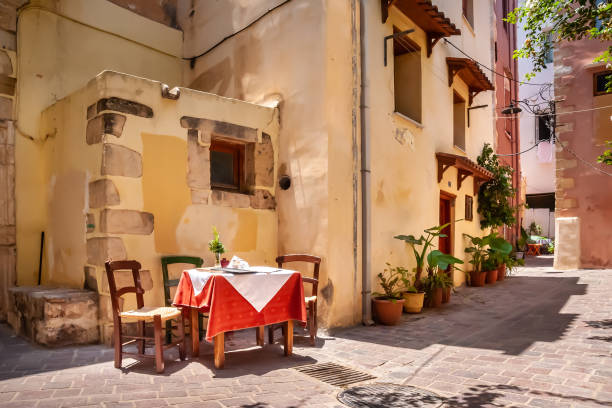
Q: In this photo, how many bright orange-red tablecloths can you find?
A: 1